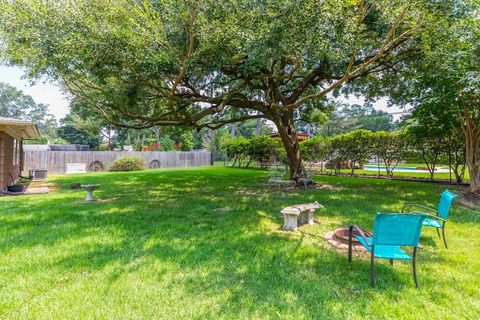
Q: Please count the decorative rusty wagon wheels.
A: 2